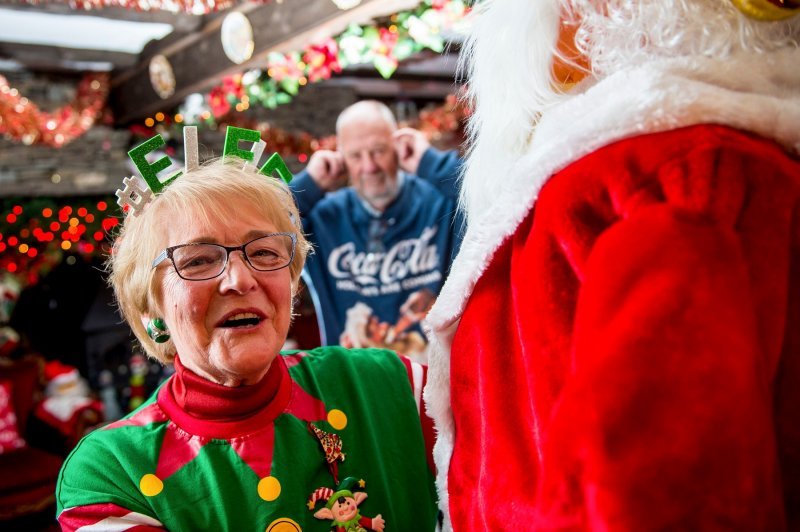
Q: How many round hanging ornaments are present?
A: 3